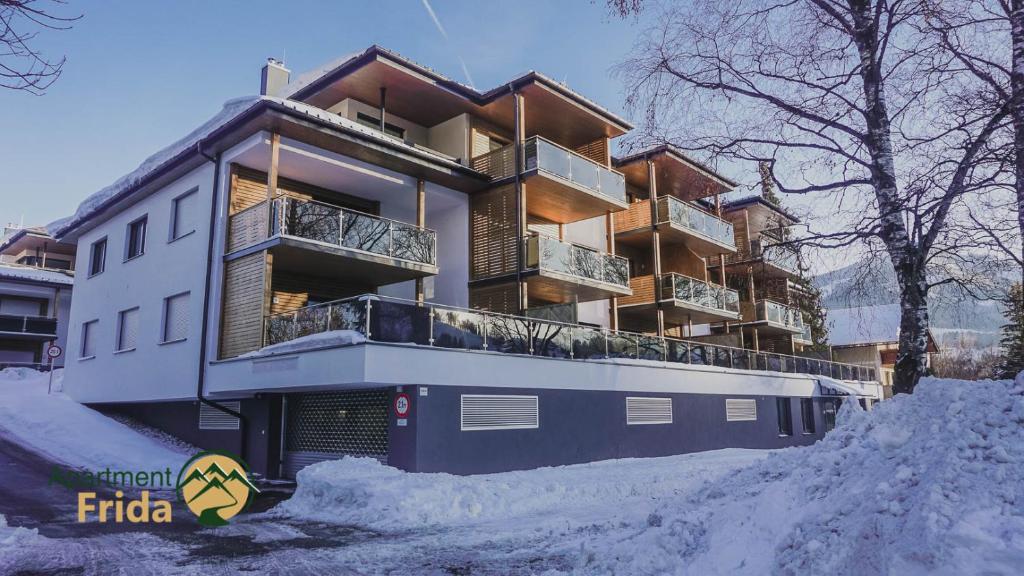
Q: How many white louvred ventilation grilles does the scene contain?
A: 4